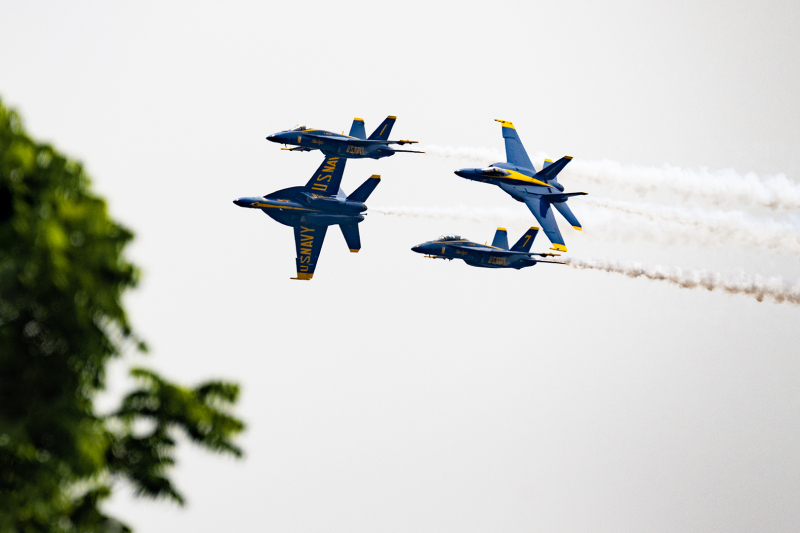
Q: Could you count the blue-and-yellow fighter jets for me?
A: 4